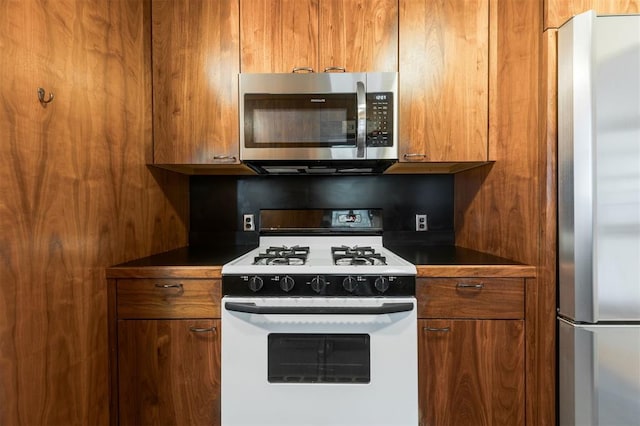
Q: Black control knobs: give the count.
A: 5